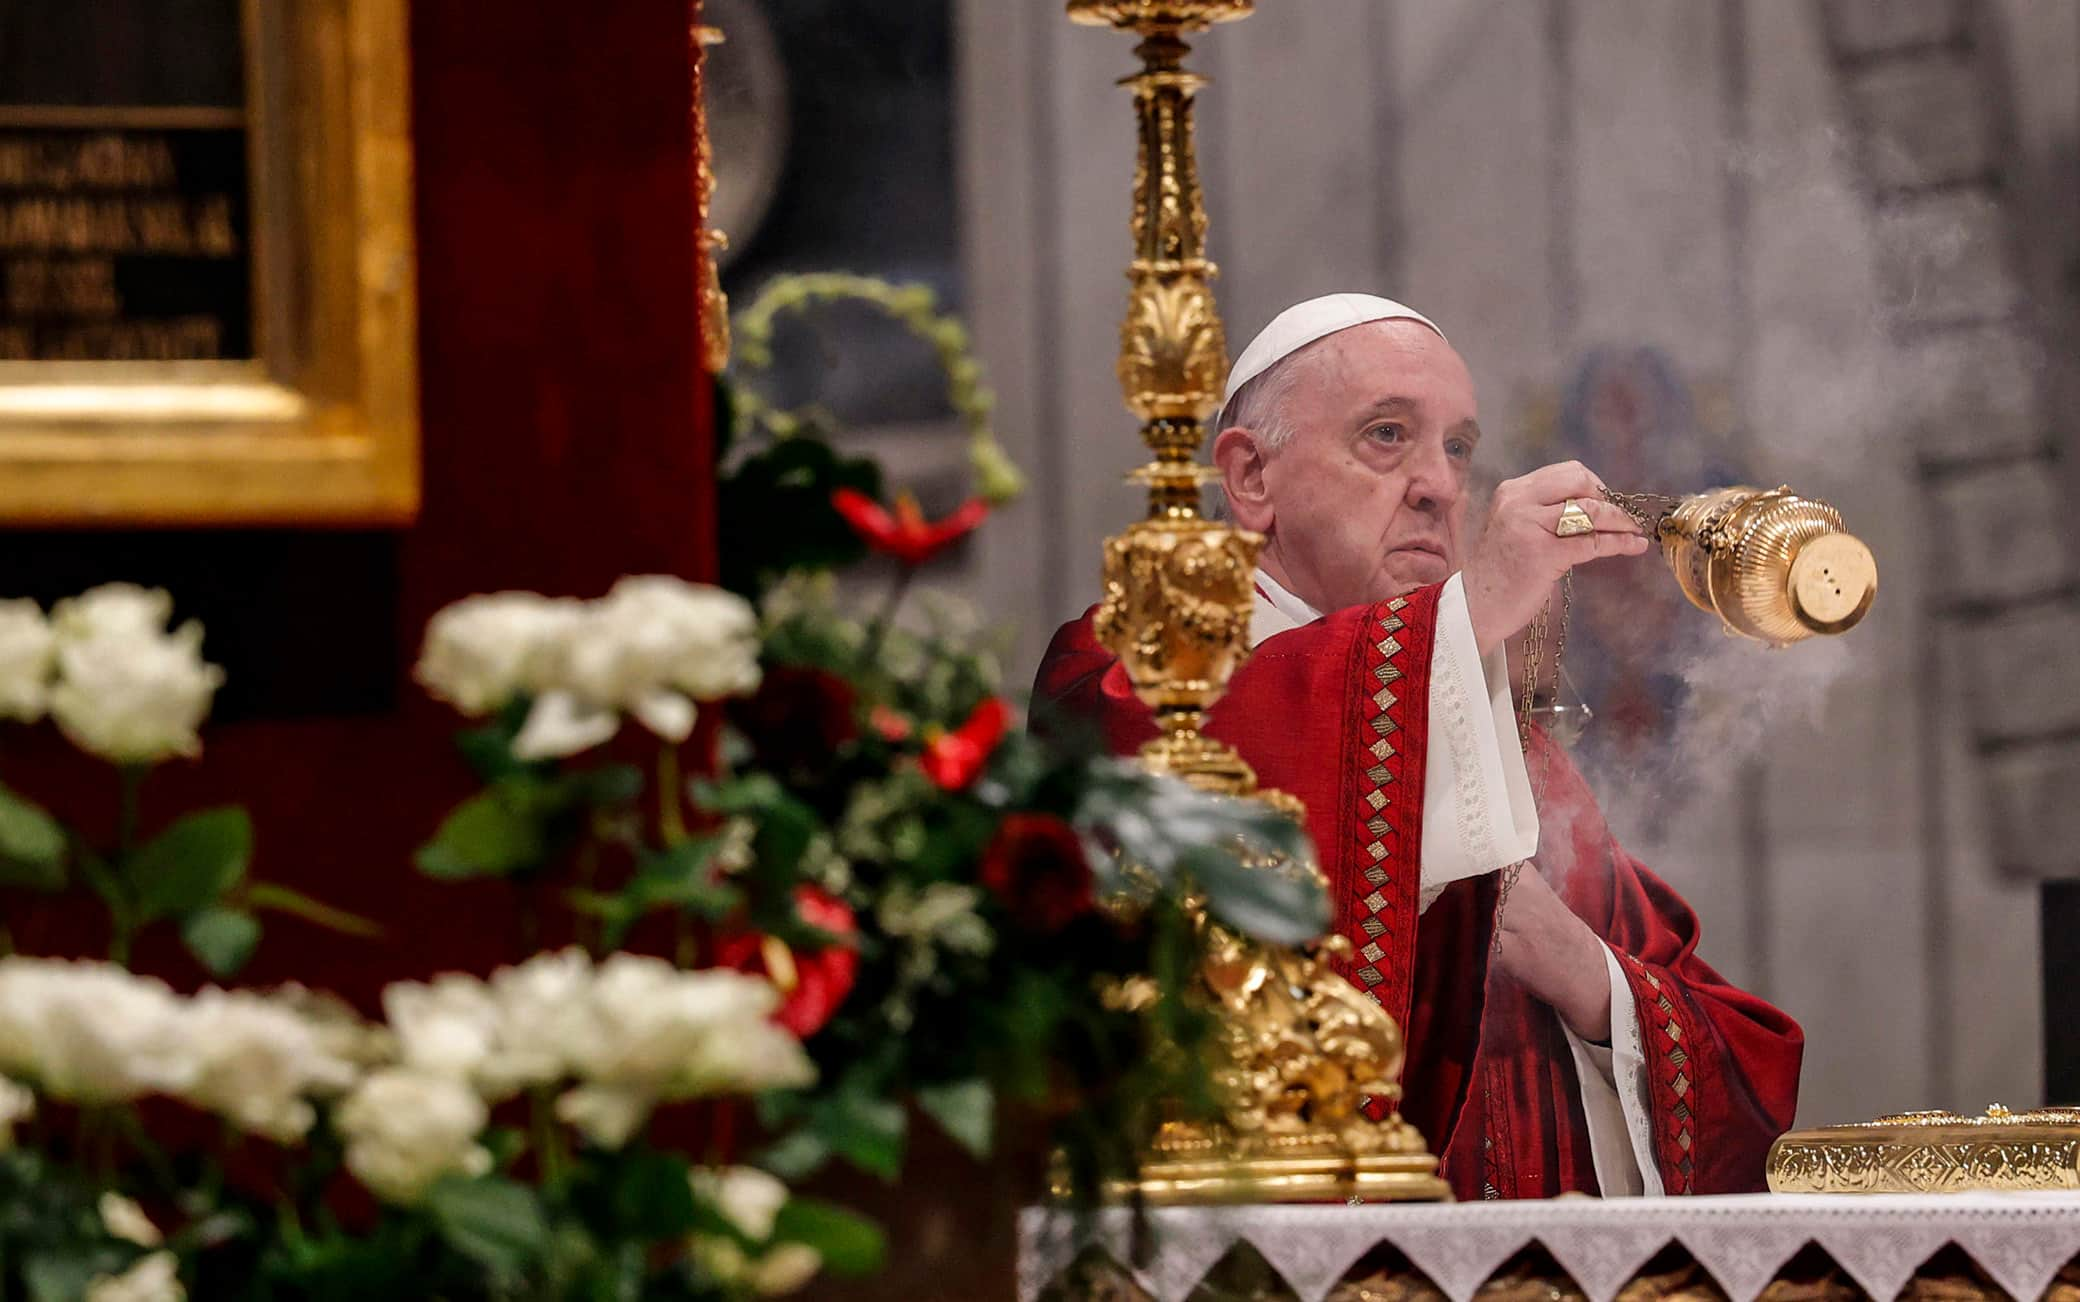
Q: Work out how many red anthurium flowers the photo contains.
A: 3